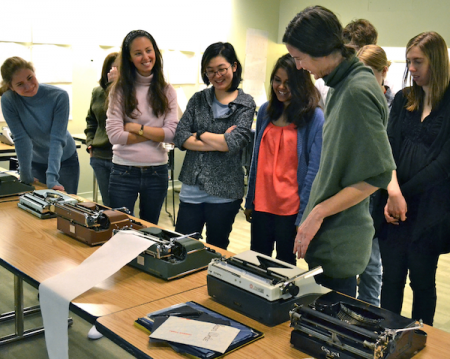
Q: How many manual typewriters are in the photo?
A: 6